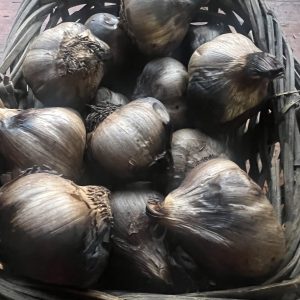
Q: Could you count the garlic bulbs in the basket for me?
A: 13